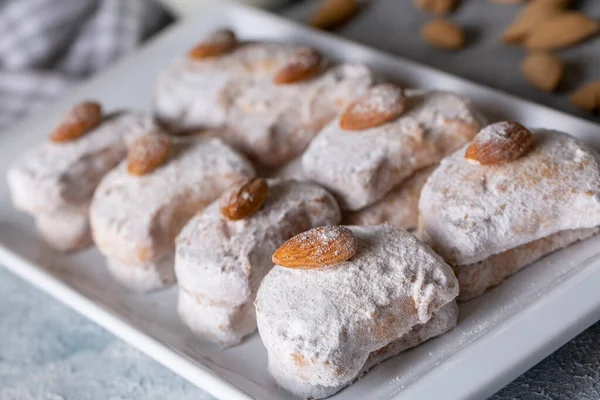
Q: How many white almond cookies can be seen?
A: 8